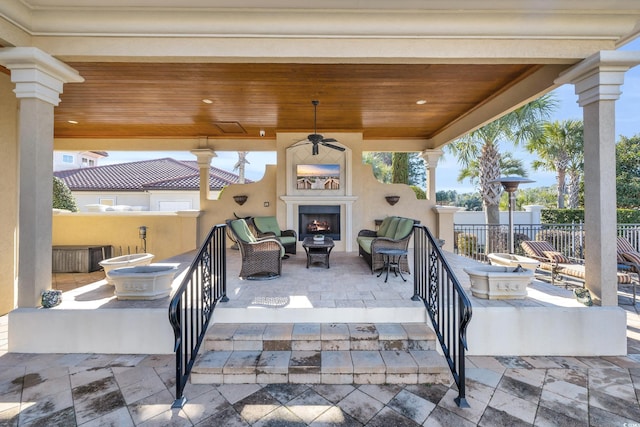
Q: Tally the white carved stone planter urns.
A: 4